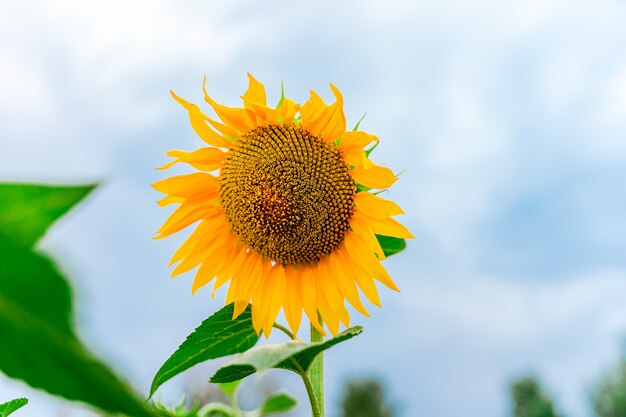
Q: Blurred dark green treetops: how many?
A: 3